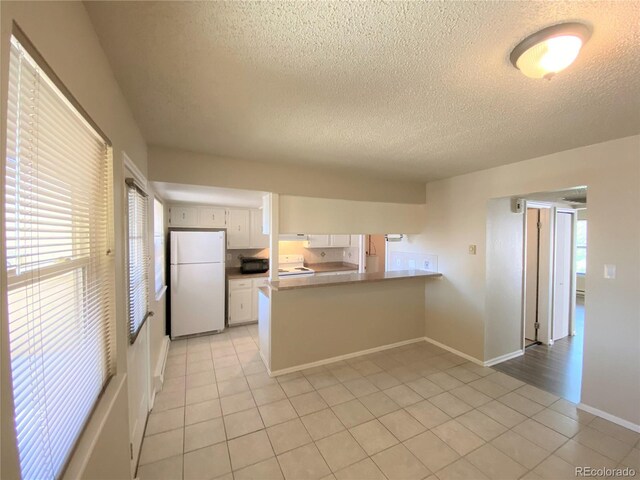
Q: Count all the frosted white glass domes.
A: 1